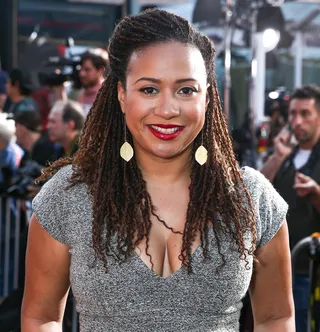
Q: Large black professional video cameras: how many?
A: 1